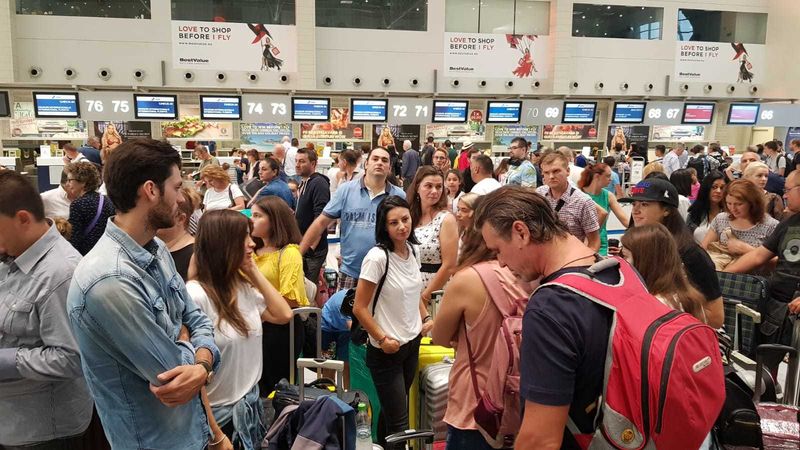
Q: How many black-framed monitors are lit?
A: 11